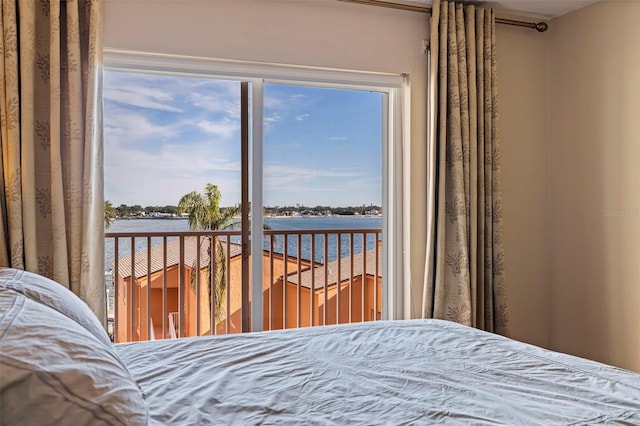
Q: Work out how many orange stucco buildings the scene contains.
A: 2